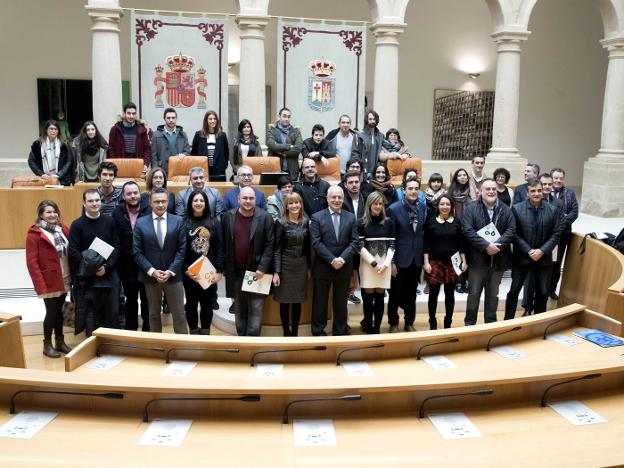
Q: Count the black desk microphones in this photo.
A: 12